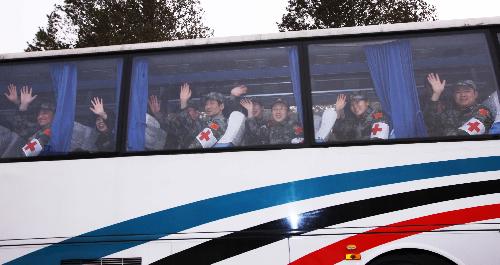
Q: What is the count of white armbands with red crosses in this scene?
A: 4